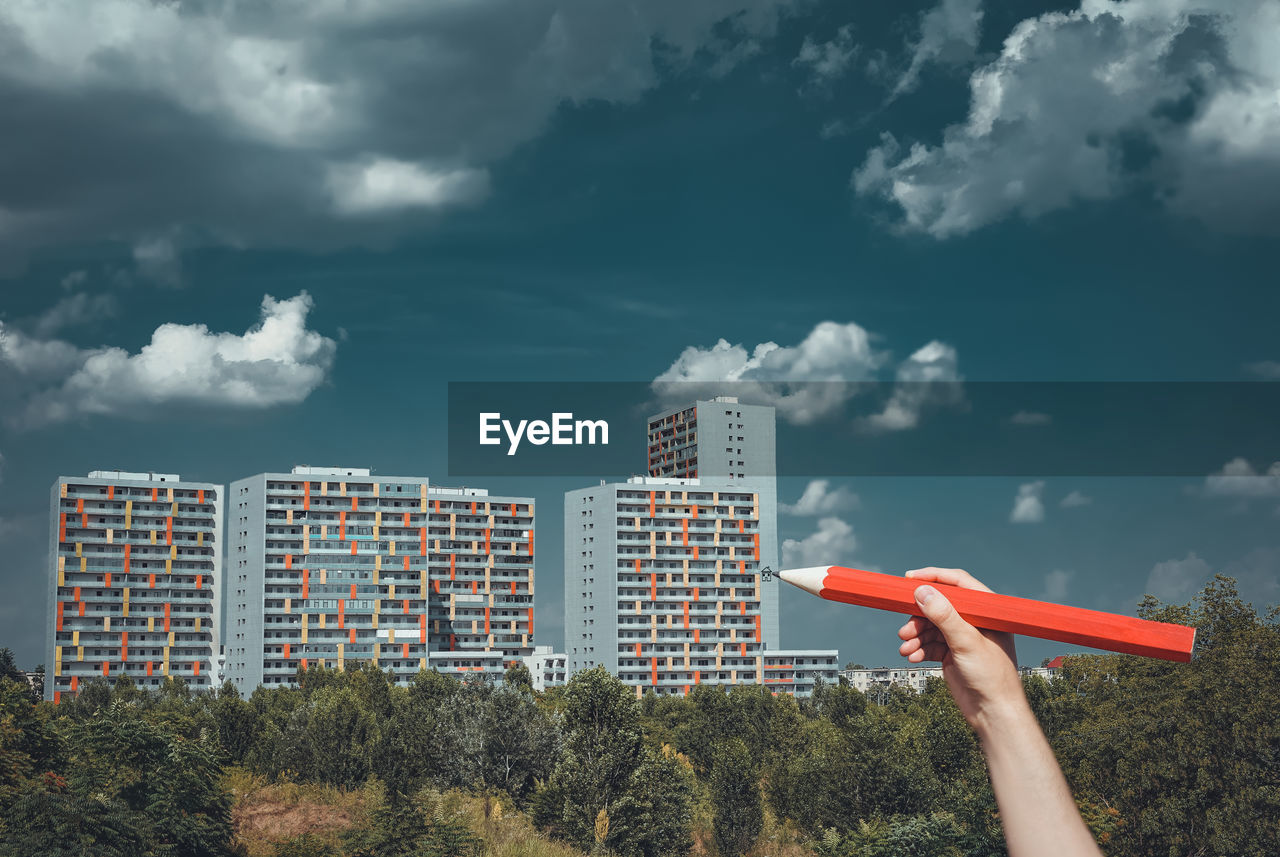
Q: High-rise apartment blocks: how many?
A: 5